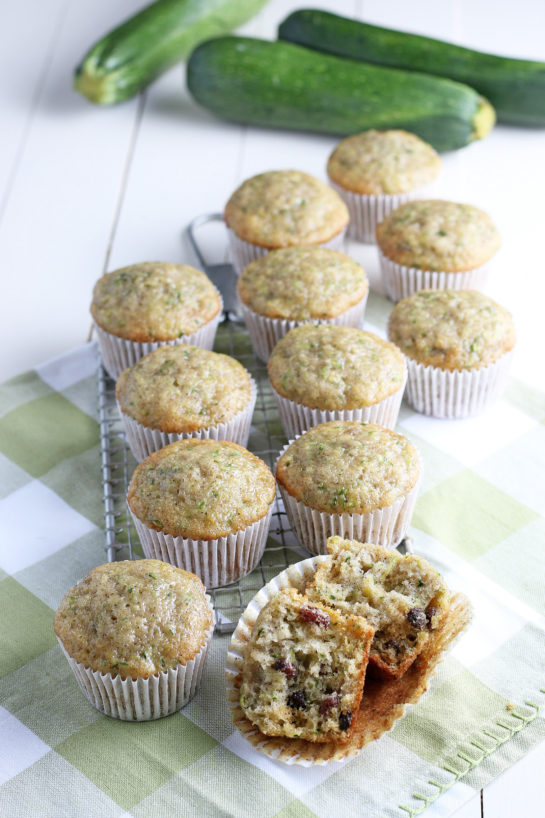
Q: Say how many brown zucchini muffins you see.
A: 12